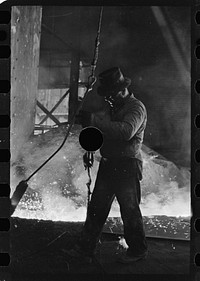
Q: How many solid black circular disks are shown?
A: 1